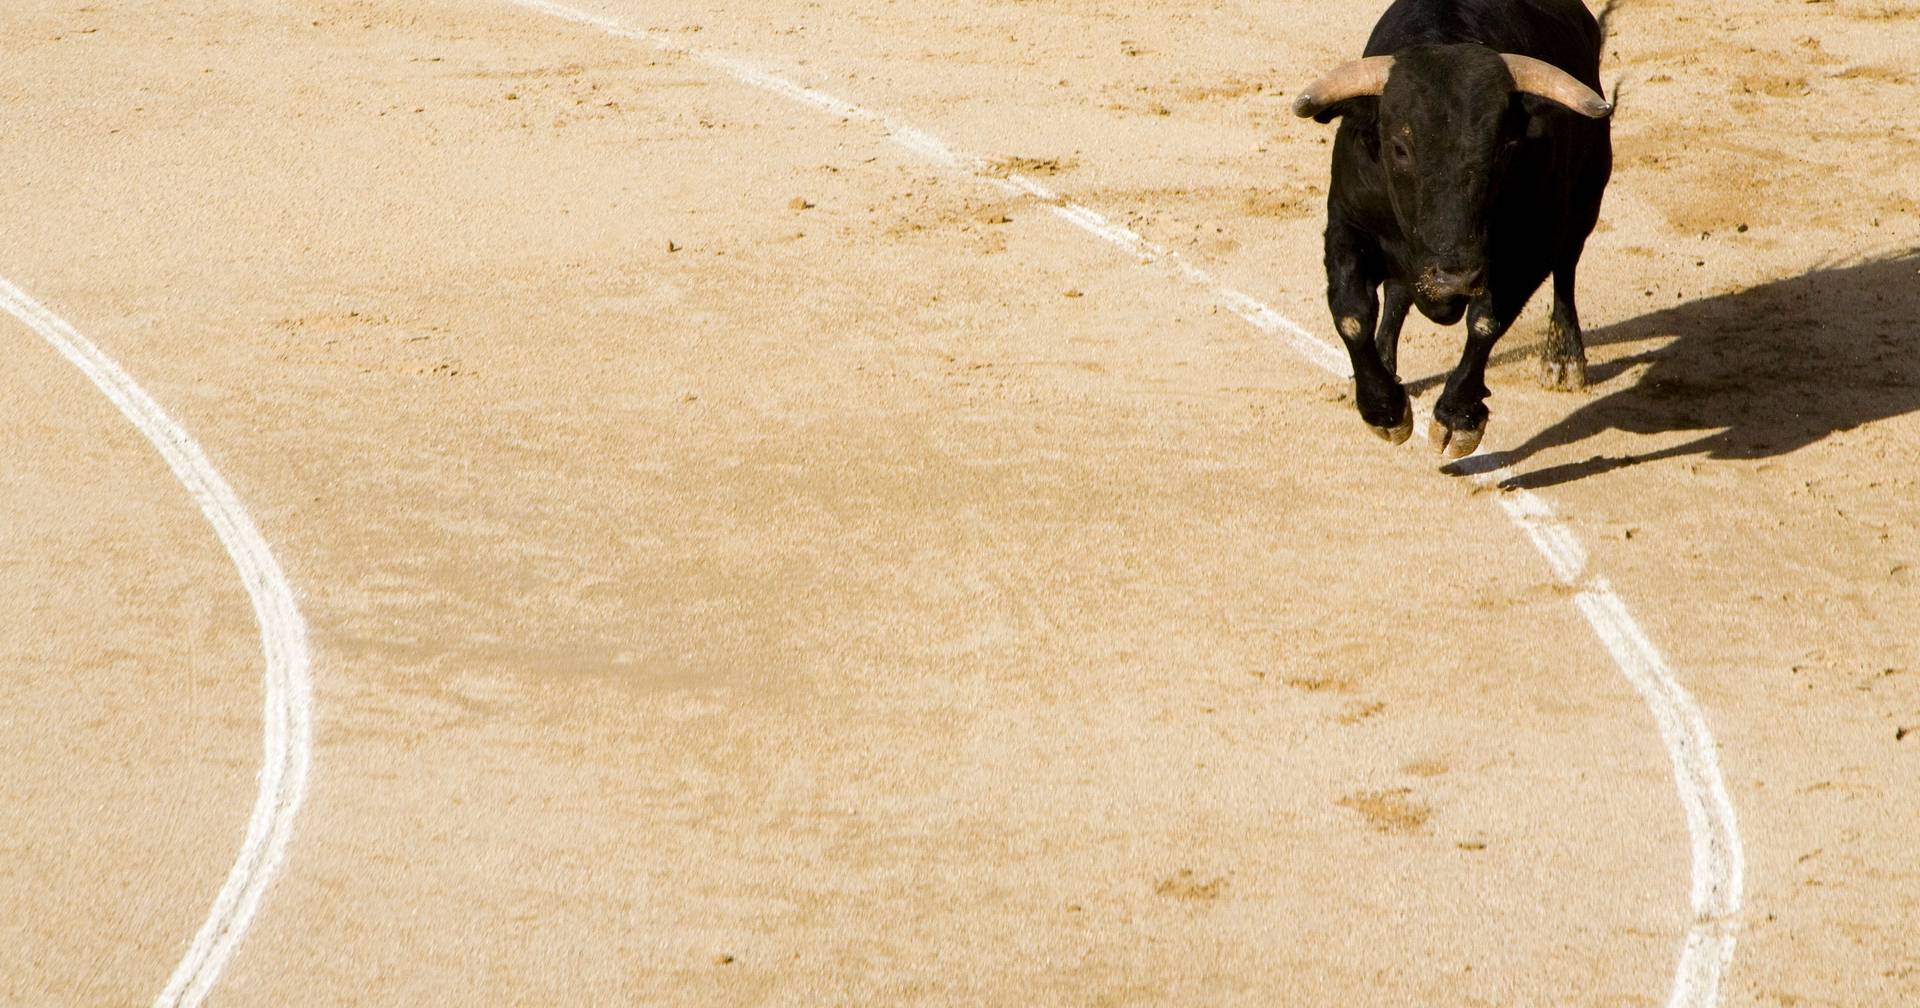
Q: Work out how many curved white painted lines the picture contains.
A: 2